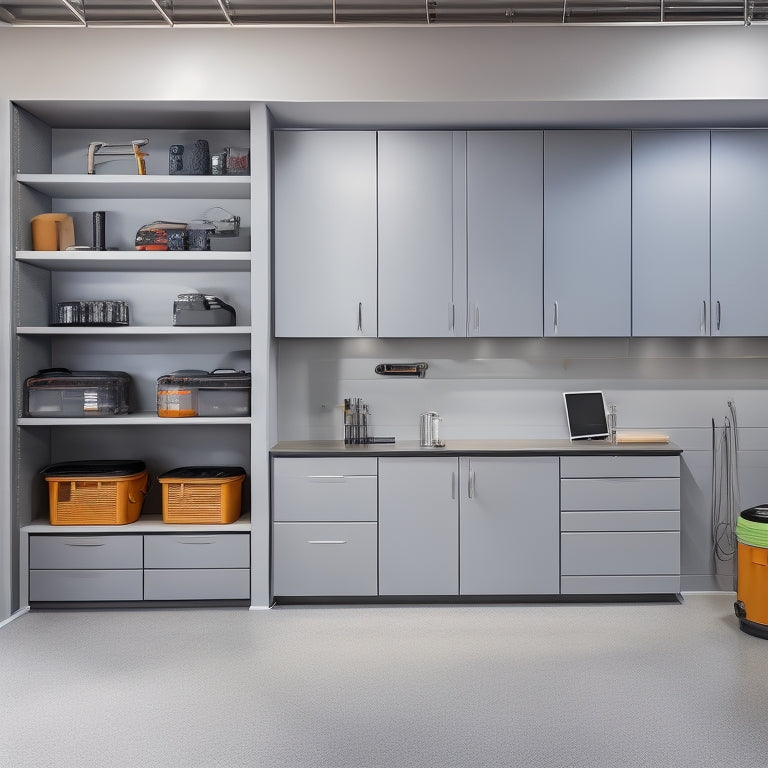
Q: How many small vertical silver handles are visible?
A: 8